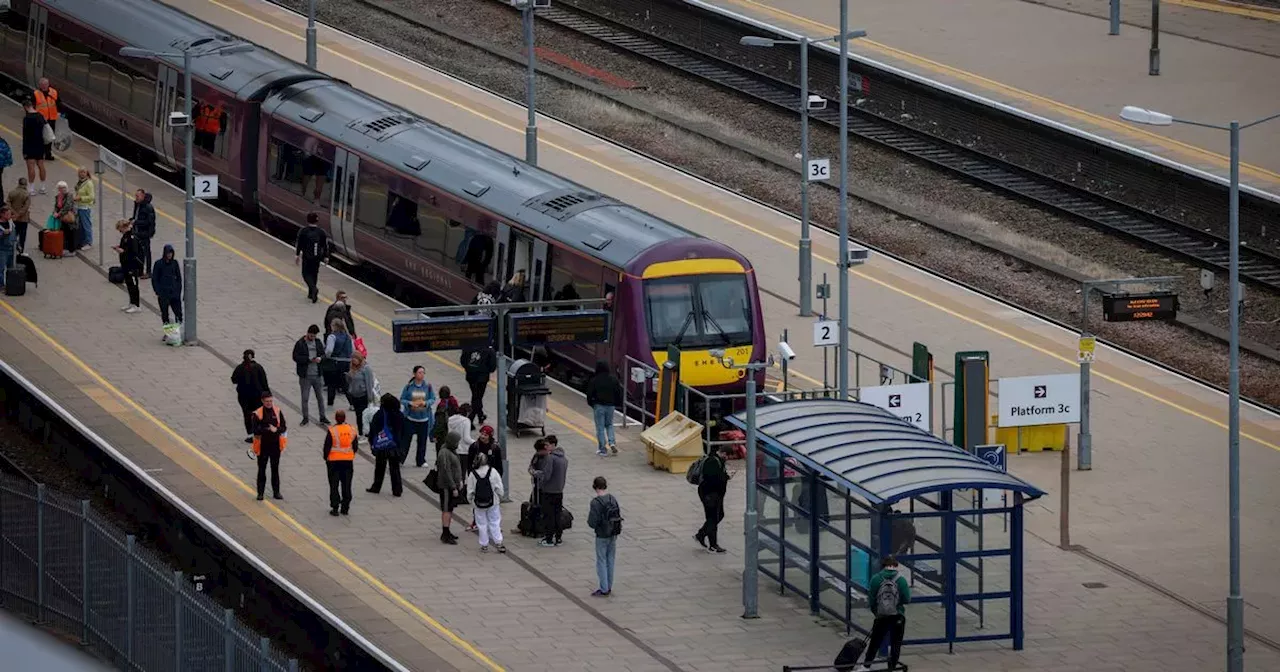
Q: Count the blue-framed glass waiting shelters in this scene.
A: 1